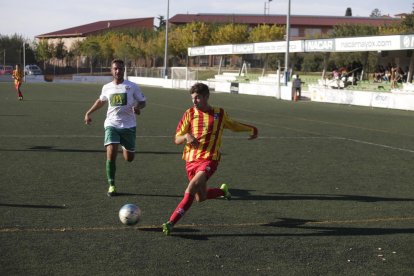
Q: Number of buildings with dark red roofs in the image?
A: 2